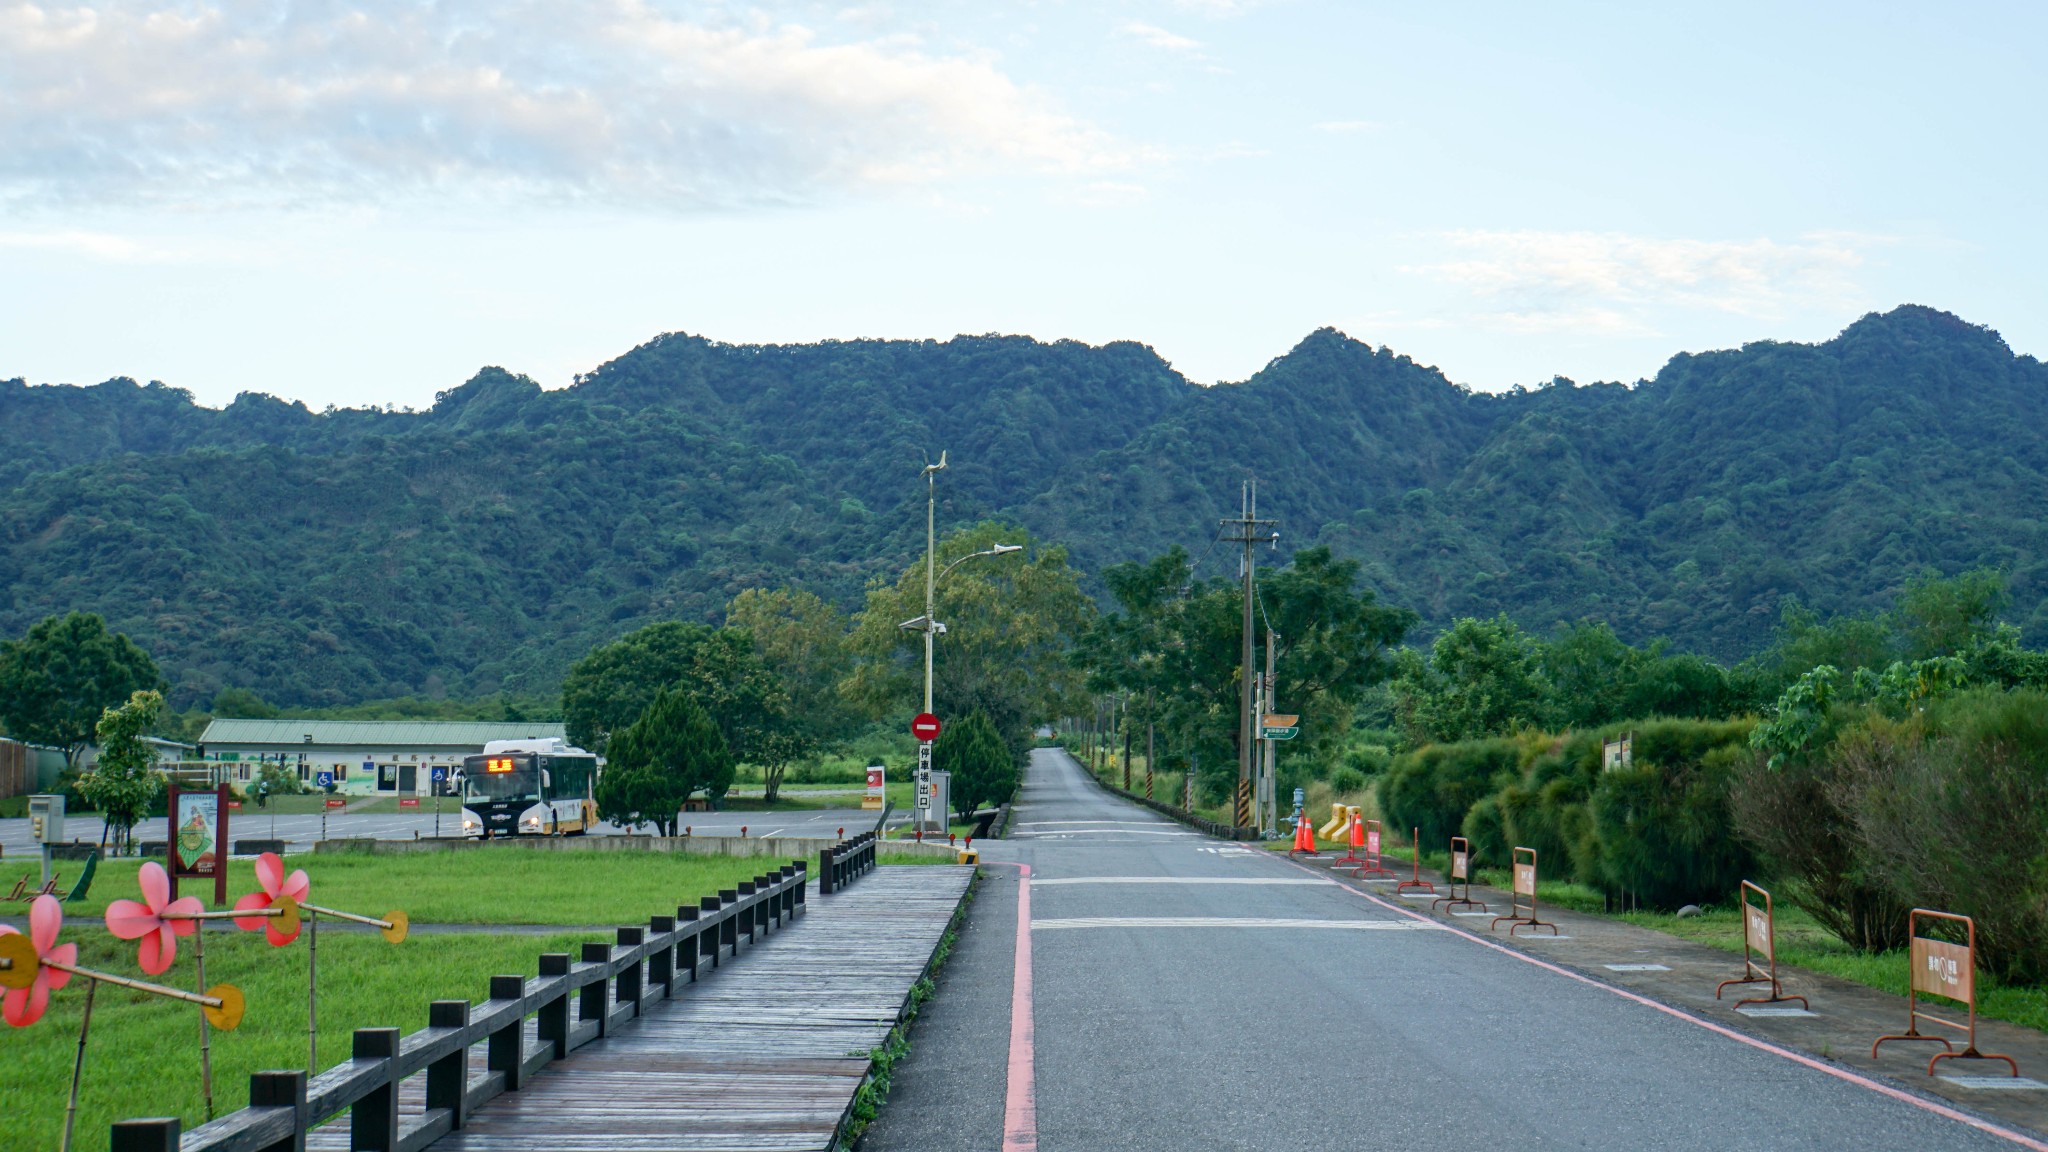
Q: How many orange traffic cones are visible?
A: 3